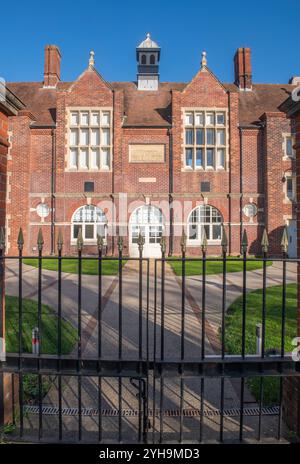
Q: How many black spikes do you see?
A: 15